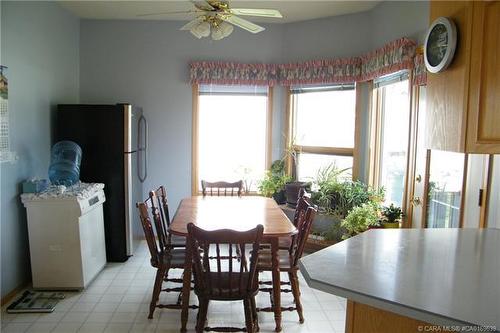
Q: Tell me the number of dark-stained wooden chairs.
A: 6